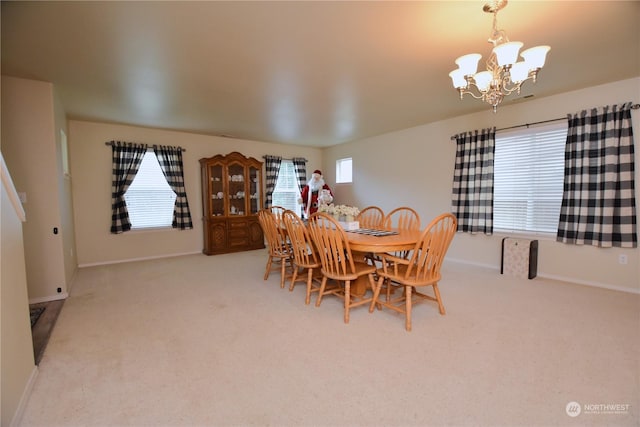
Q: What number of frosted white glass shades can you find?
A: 6